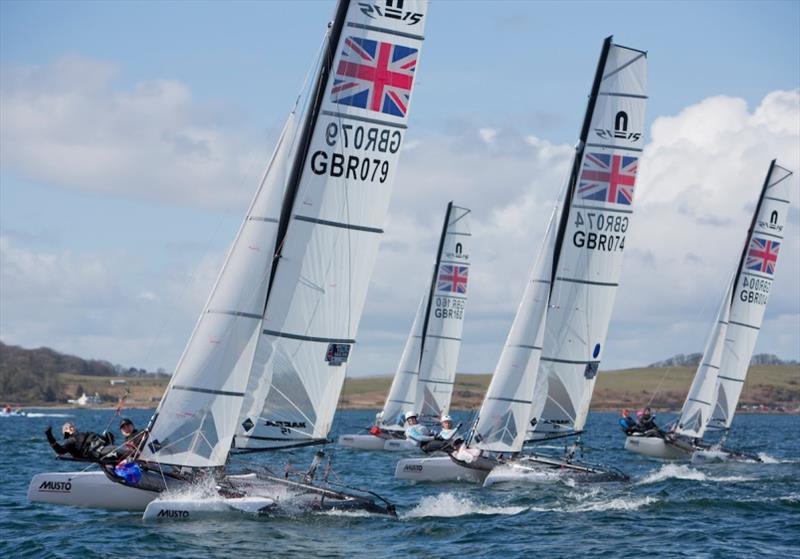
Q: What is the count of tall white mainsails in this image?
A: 4